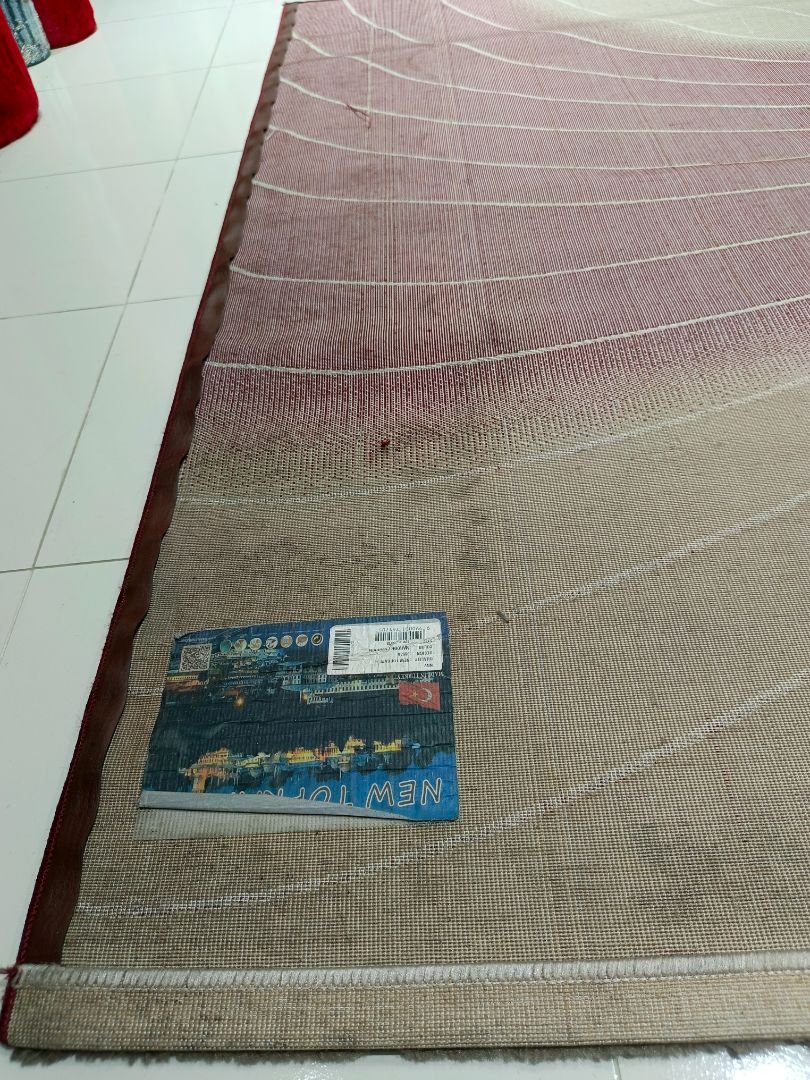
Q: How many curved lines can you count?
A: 13